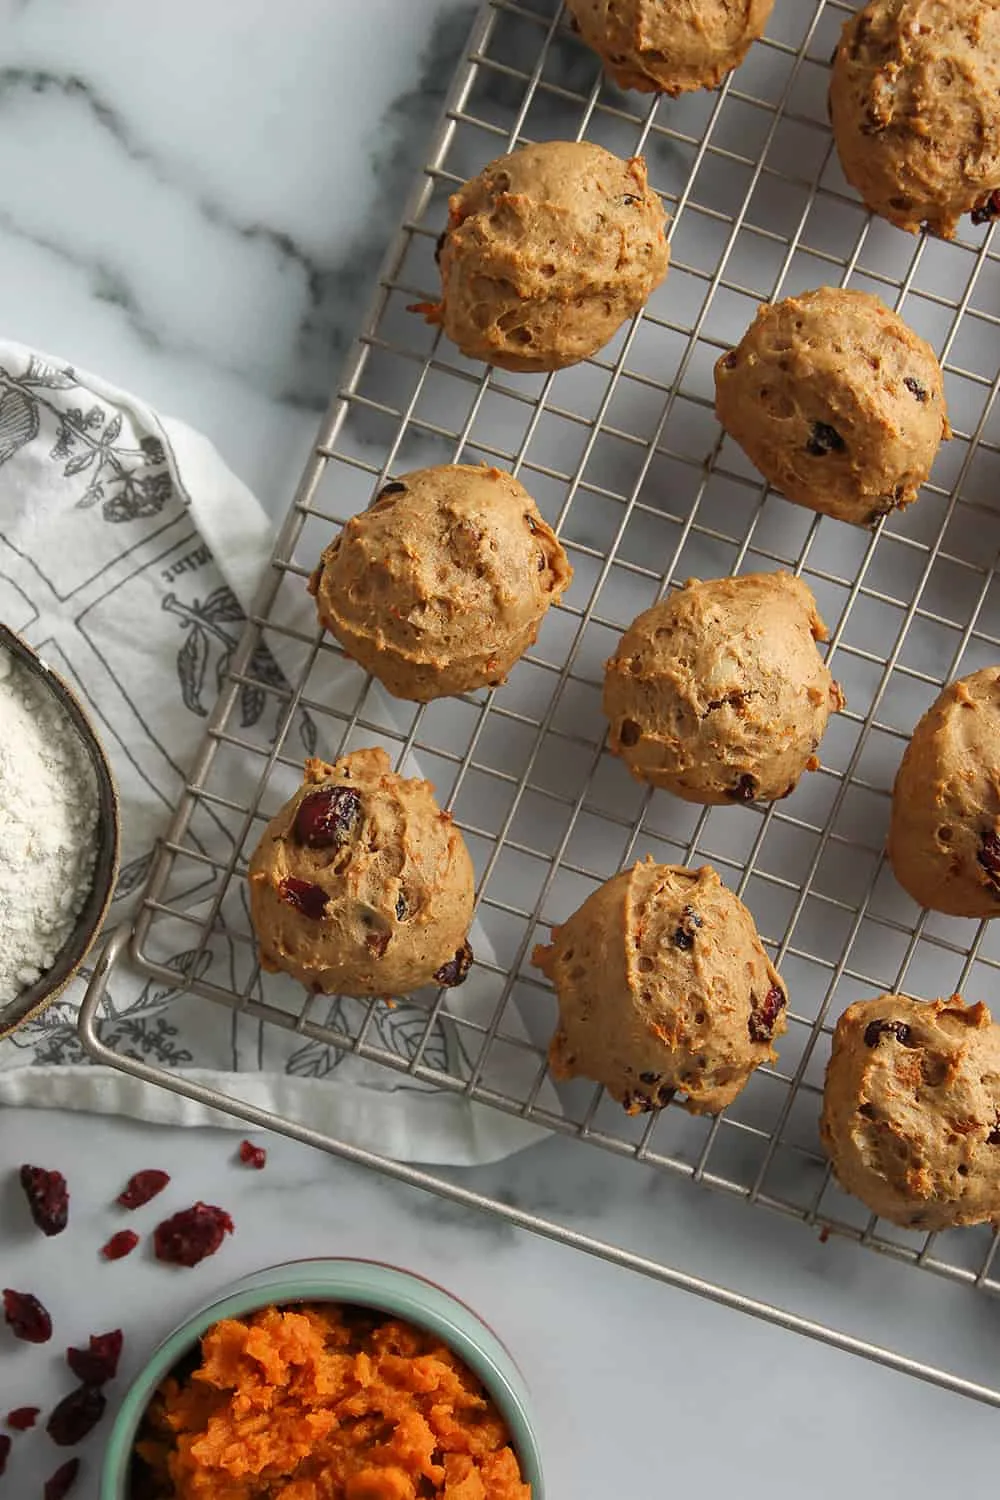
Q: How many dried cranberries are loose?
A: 11